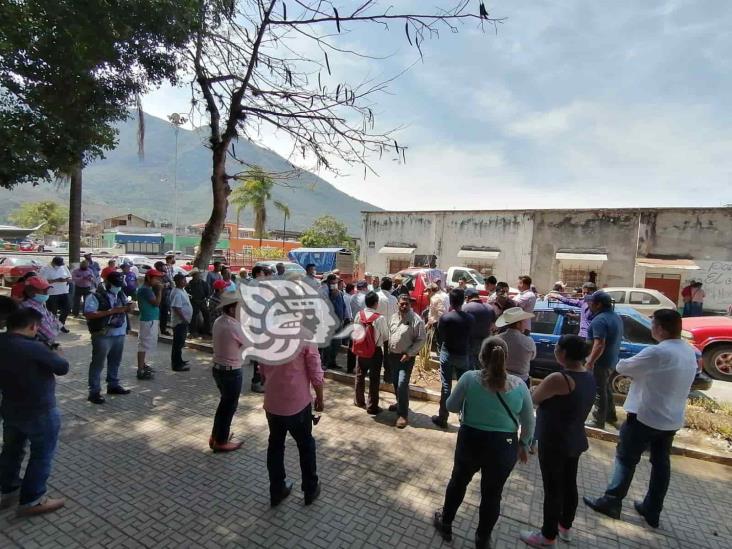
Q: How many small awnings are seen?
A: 4